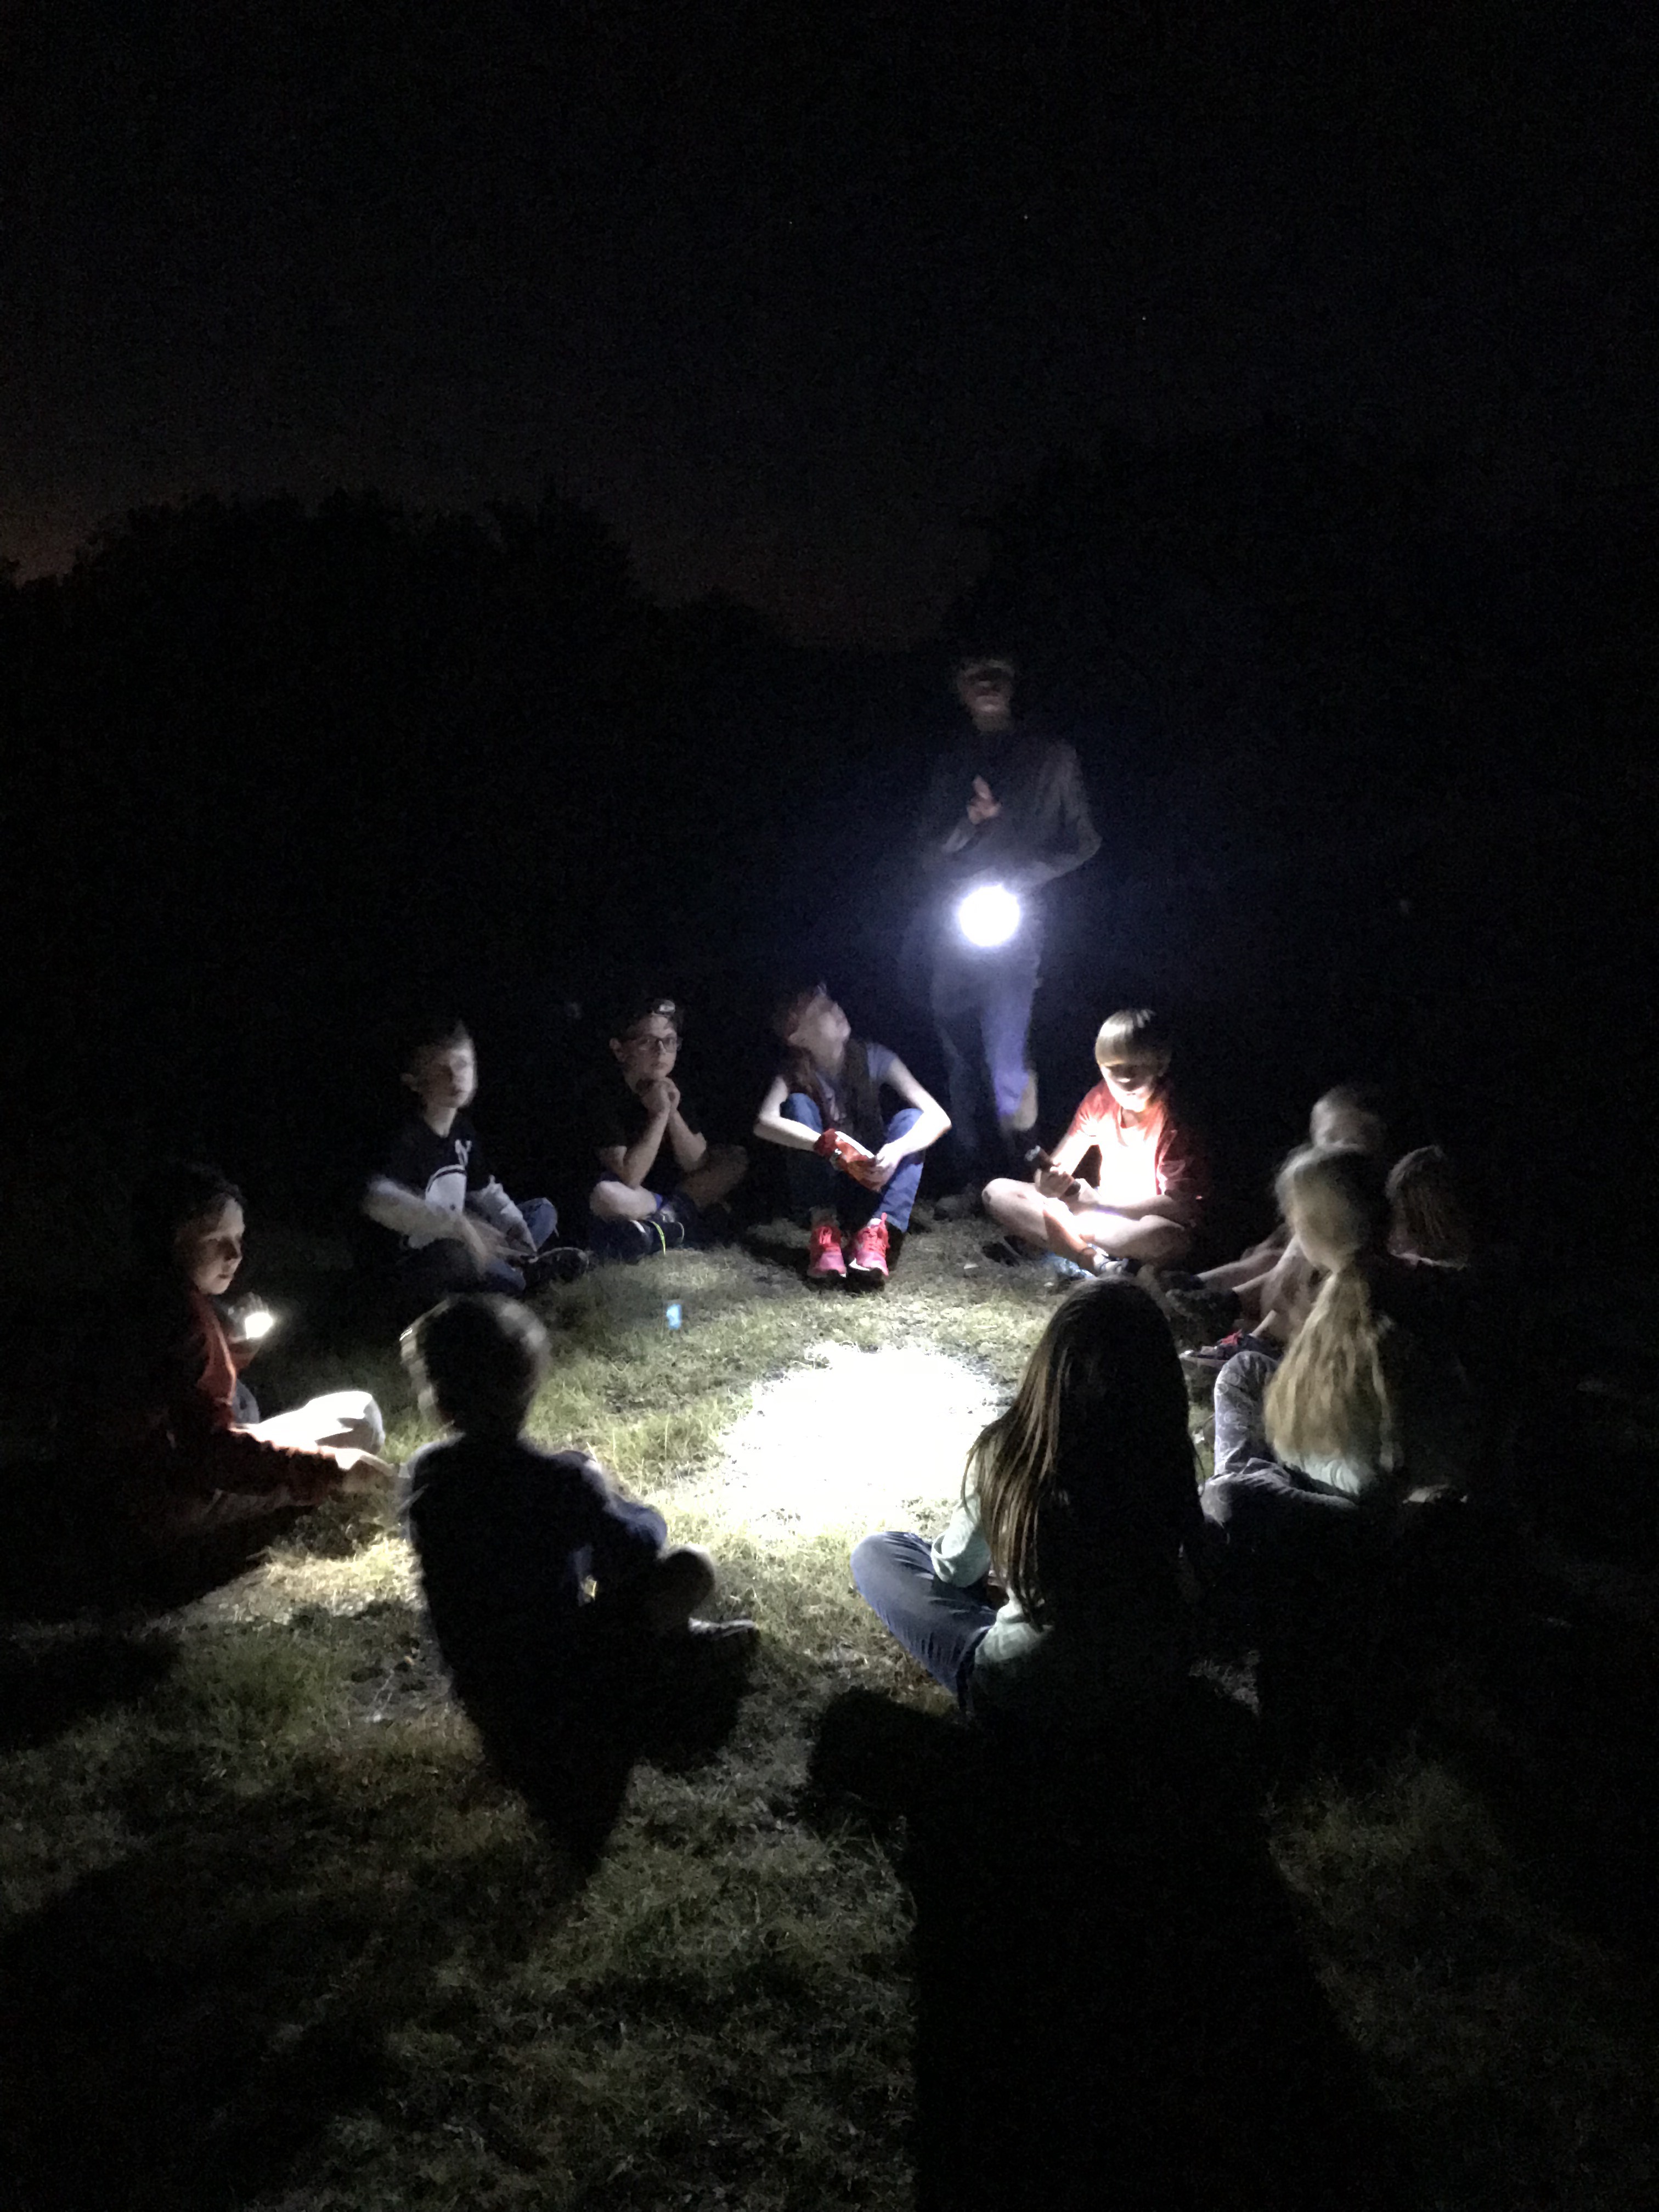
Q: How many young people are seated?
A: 10